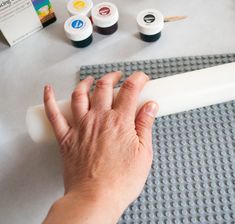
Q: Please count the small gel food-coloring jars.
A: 4